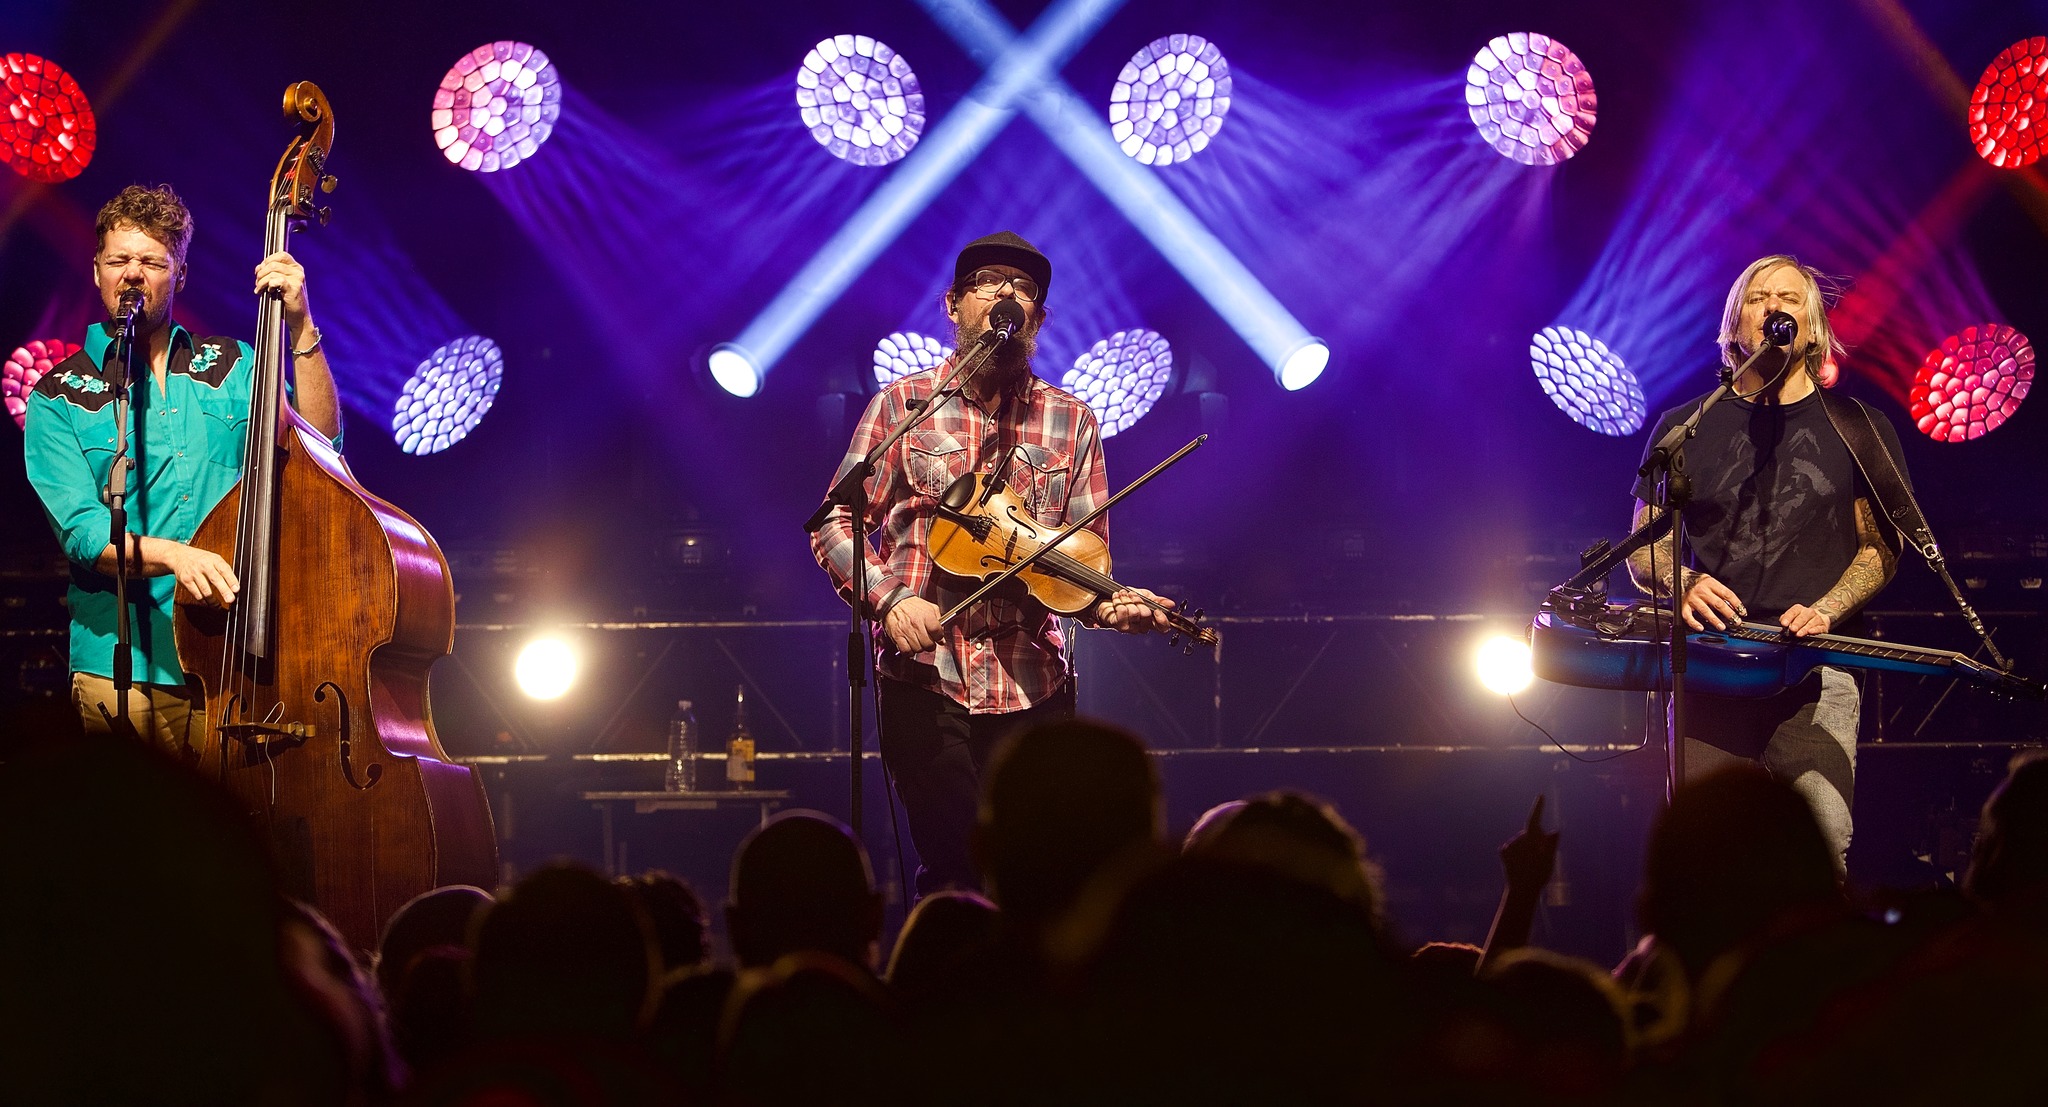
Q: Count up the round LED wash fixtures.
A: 12